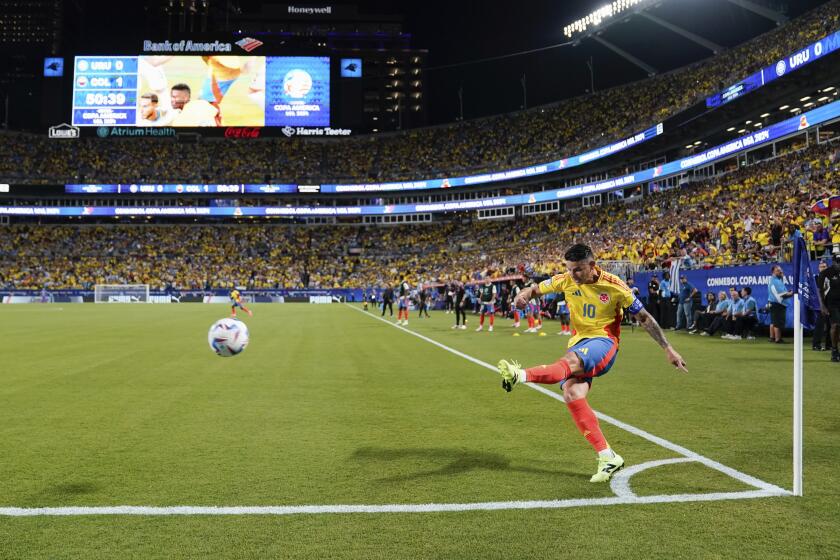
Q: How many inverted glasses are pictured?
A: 0